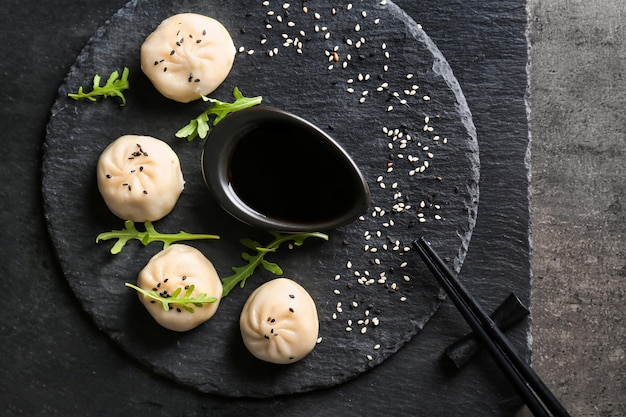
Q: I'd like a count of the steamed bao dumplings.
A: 4